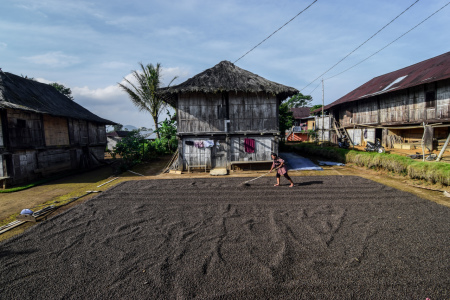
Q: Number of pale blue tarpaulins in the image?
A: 2